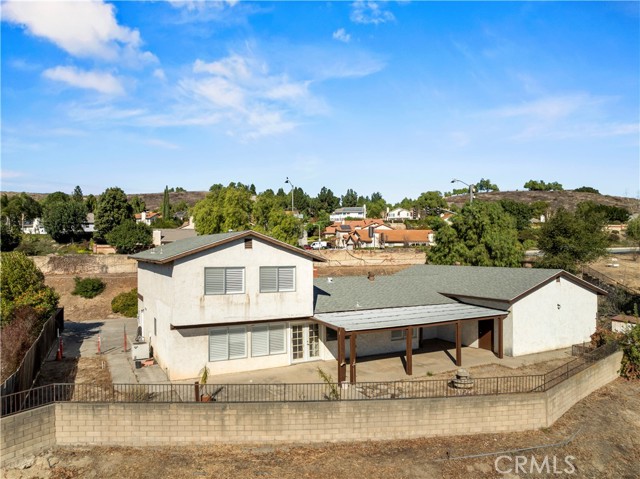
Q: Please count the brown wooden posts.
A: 5